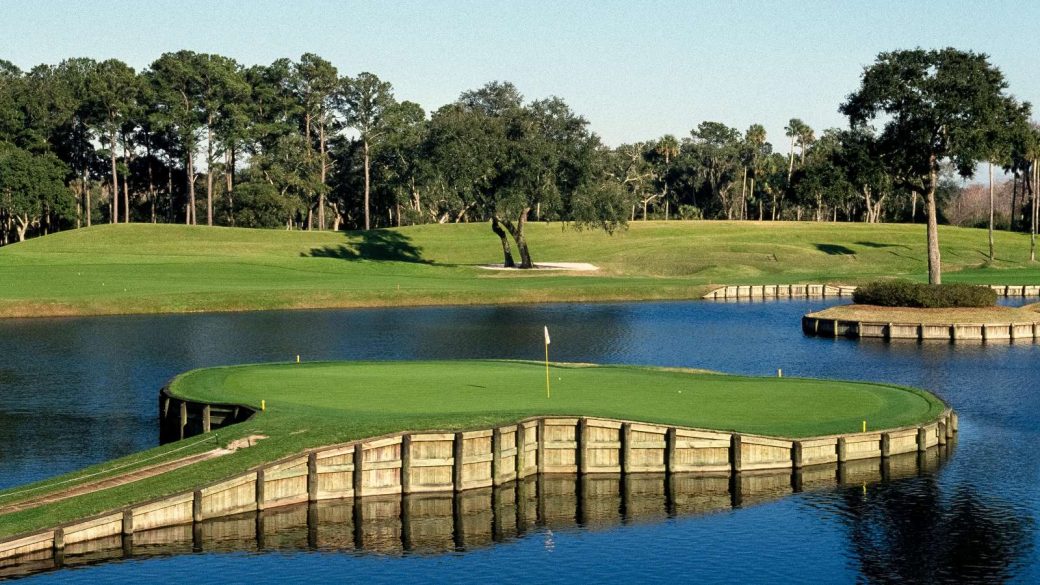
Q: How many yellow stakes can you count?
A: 4